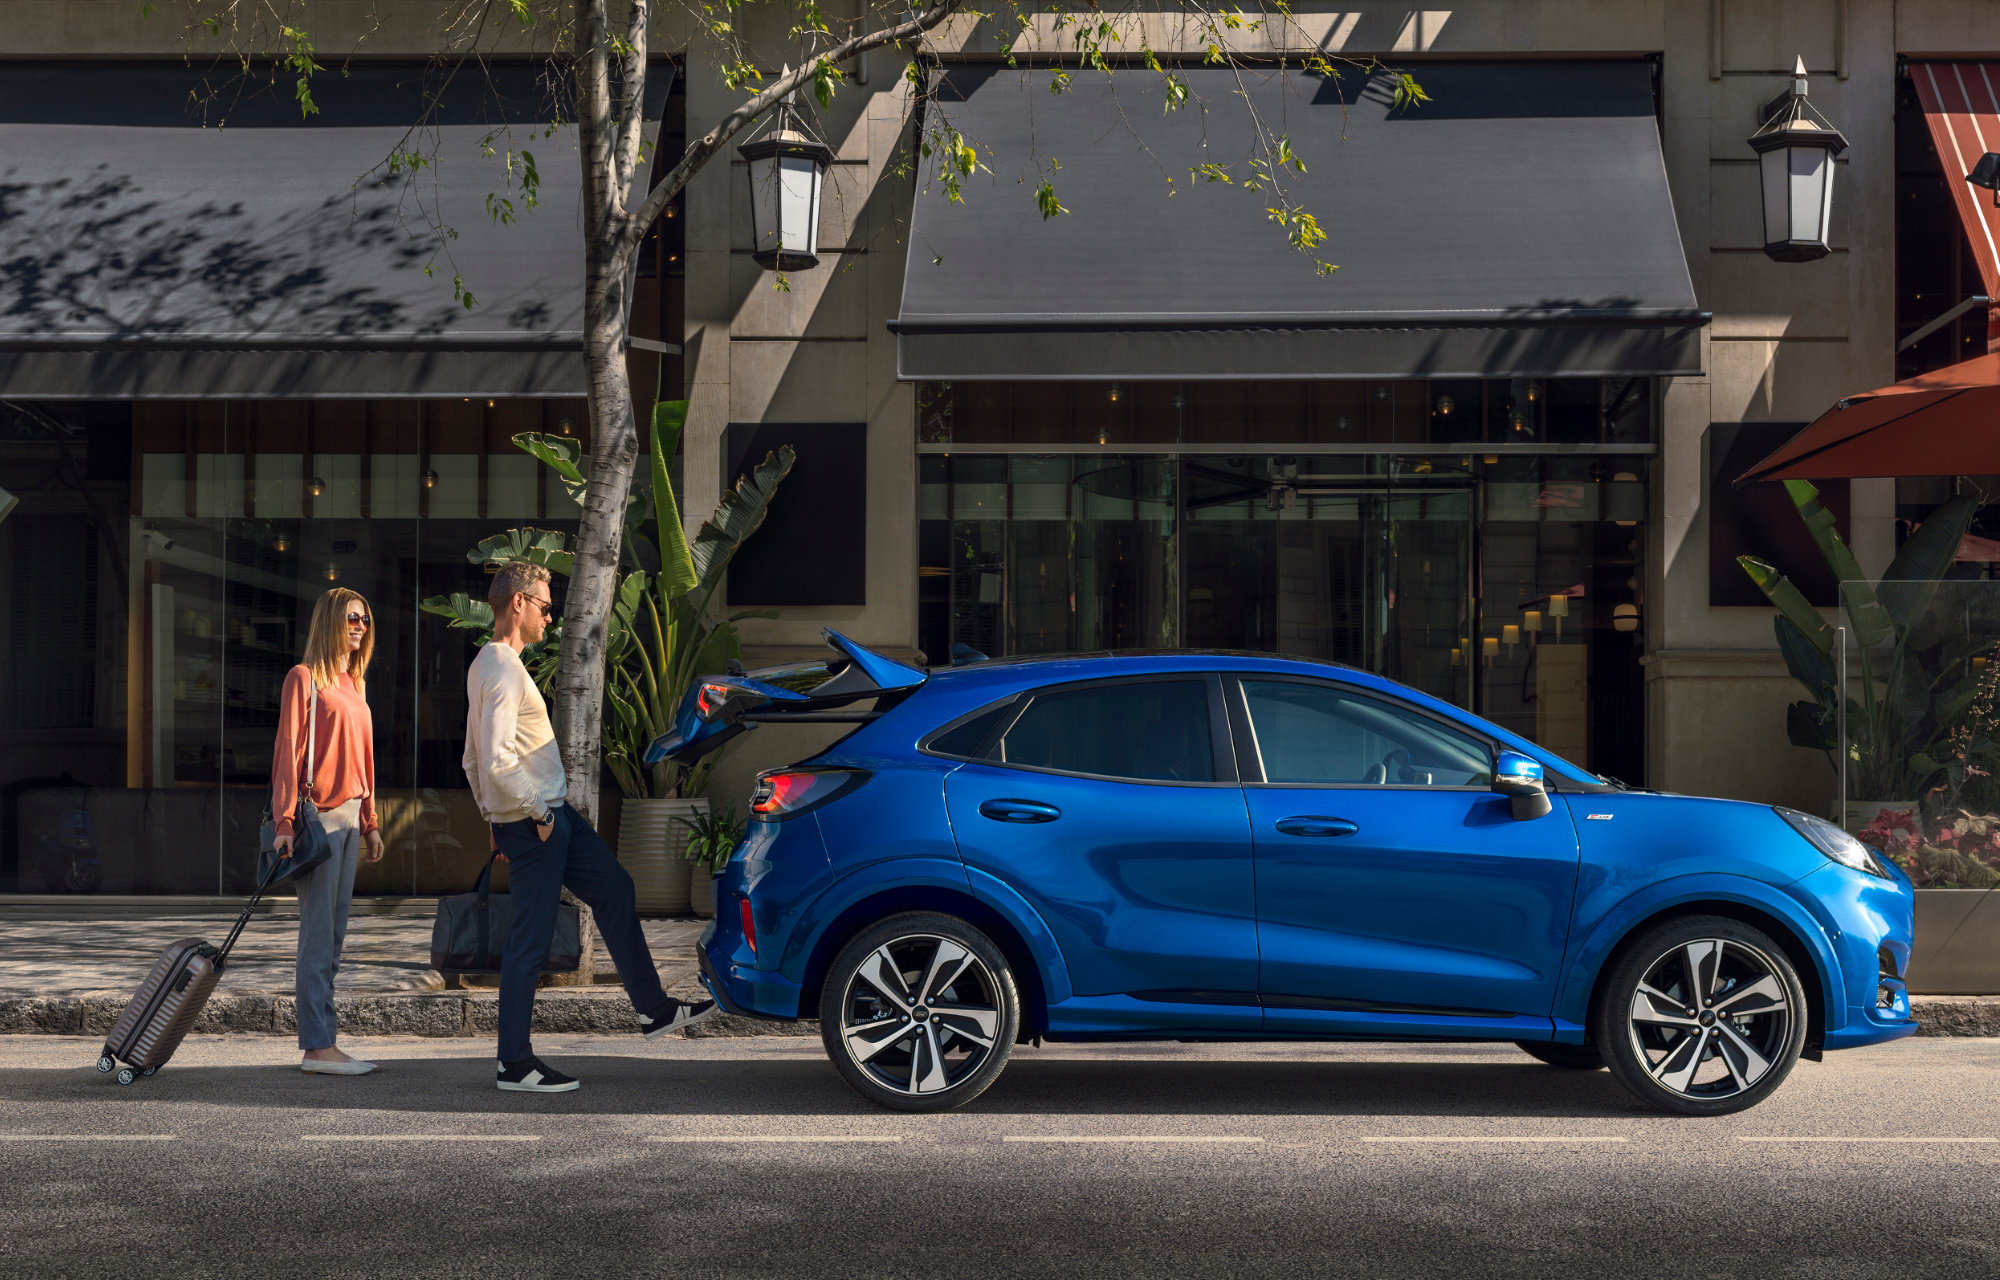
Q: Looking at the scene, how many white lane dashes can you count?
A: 6